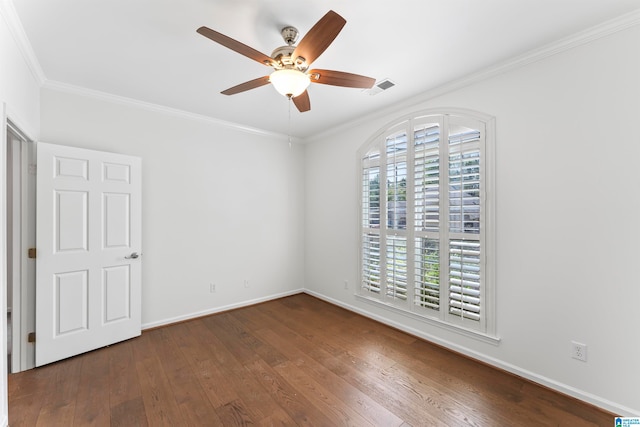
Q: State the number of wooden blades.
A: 5